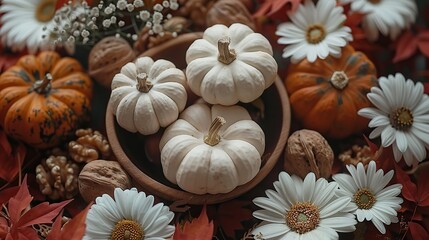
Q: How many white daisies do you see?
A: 7